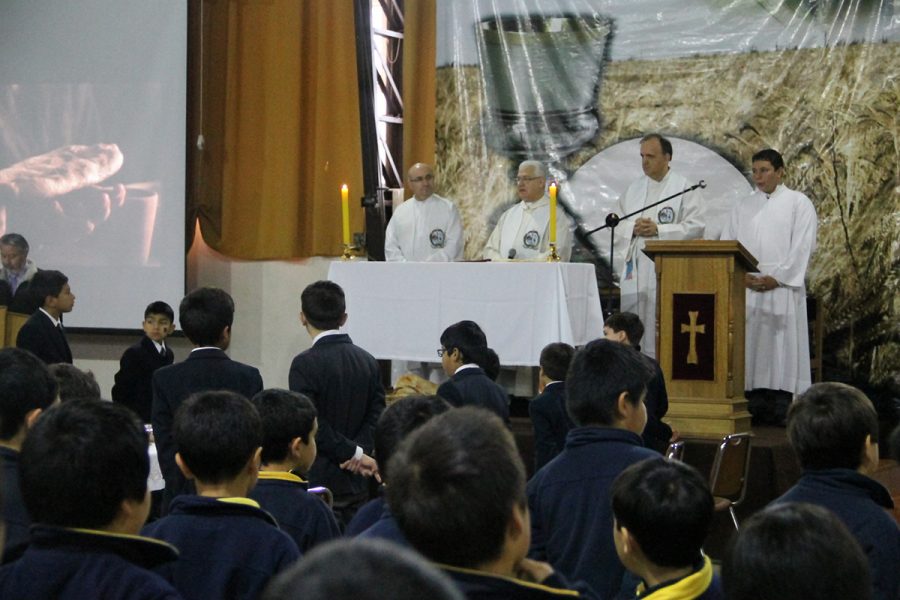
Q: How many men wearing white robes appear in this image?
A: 4